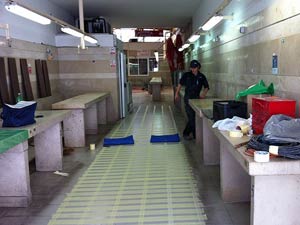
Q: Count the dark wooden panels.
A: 5